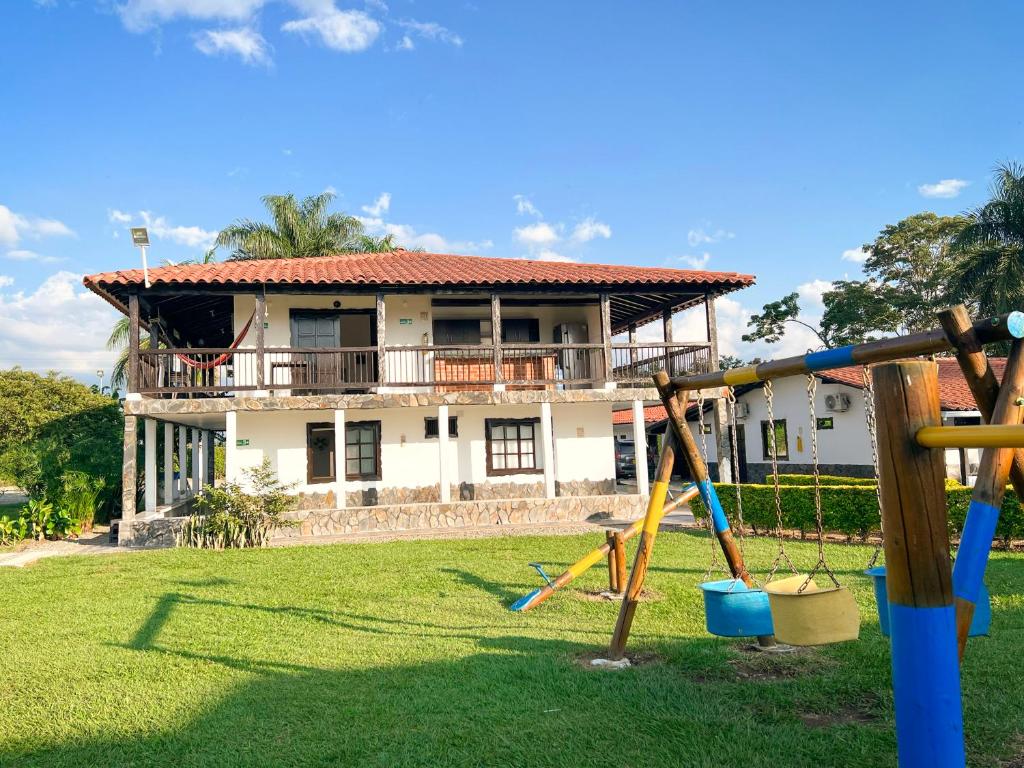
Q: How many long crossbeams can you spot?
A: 1